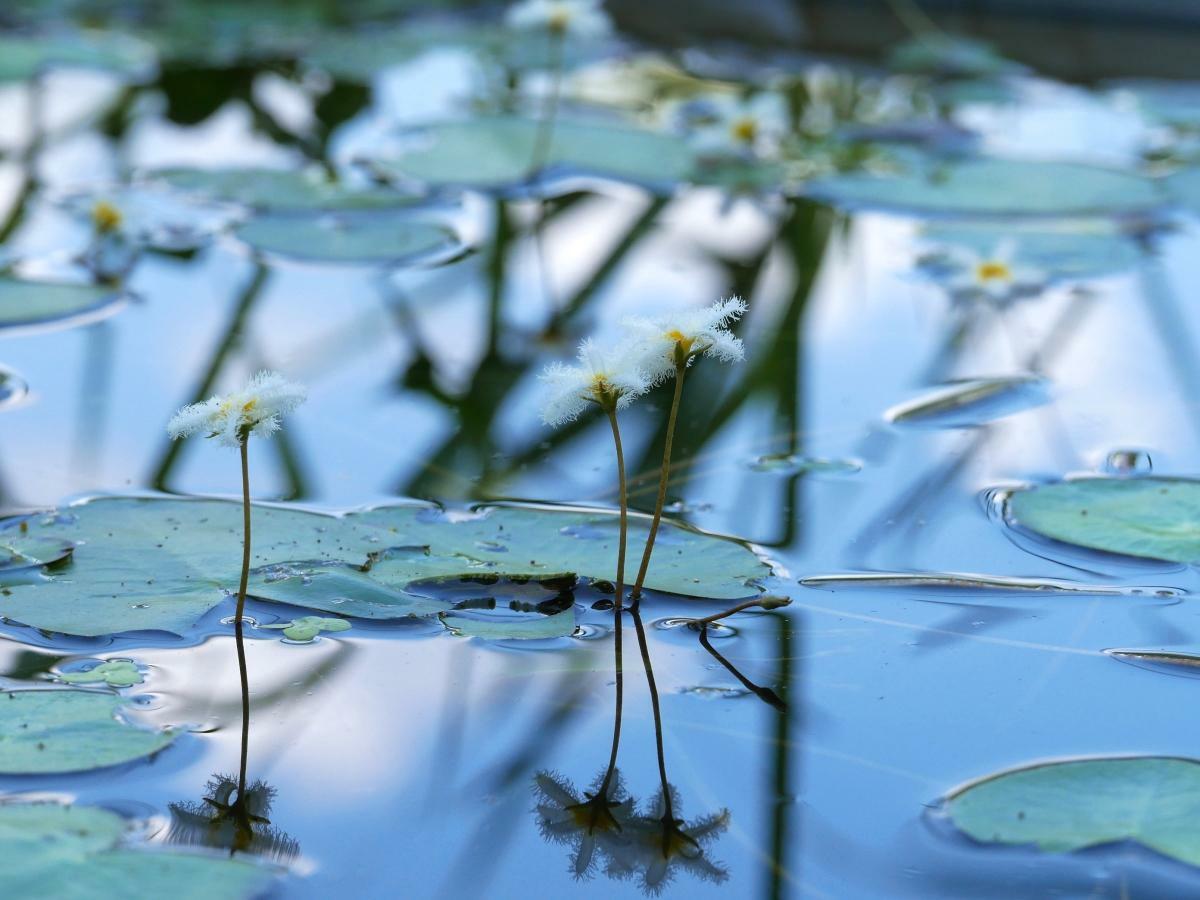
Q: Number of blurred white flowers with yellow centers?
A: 4